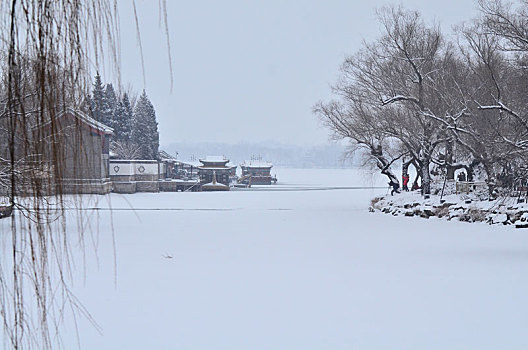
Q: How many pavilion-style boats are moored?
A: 2